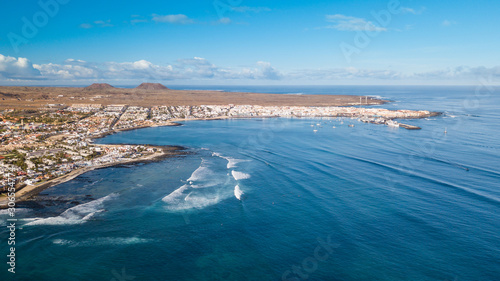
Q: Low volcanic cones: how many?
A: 2